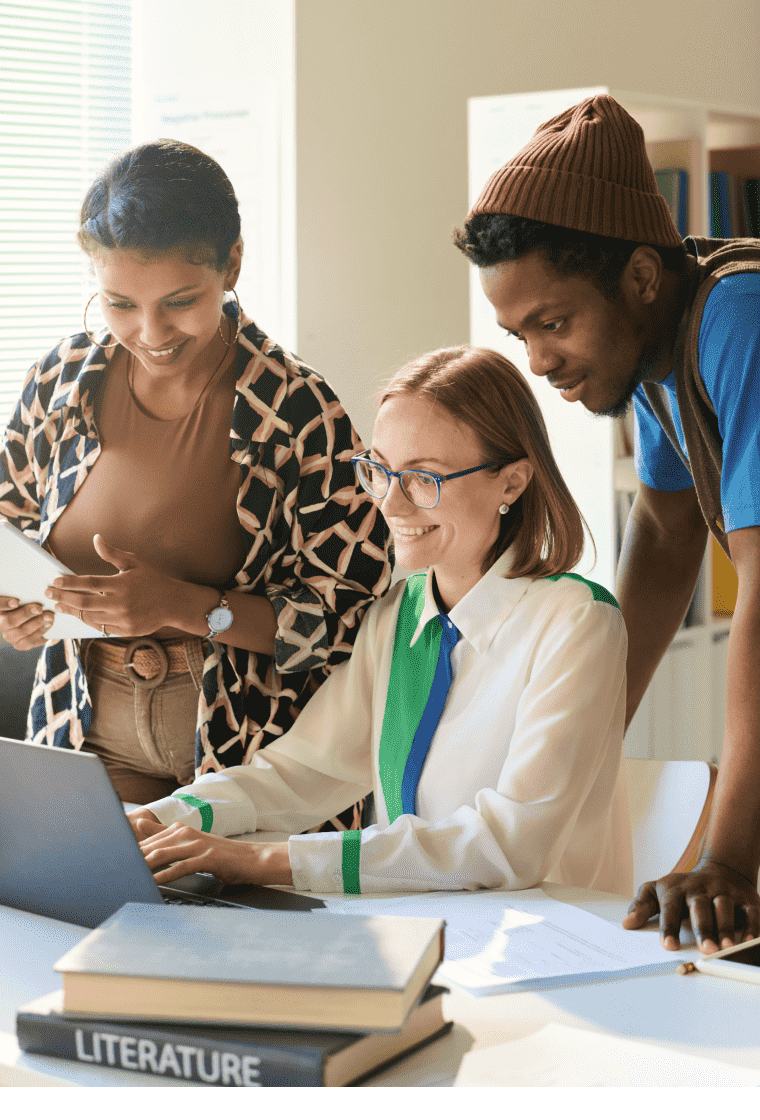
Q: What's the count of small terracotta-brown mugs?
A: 0